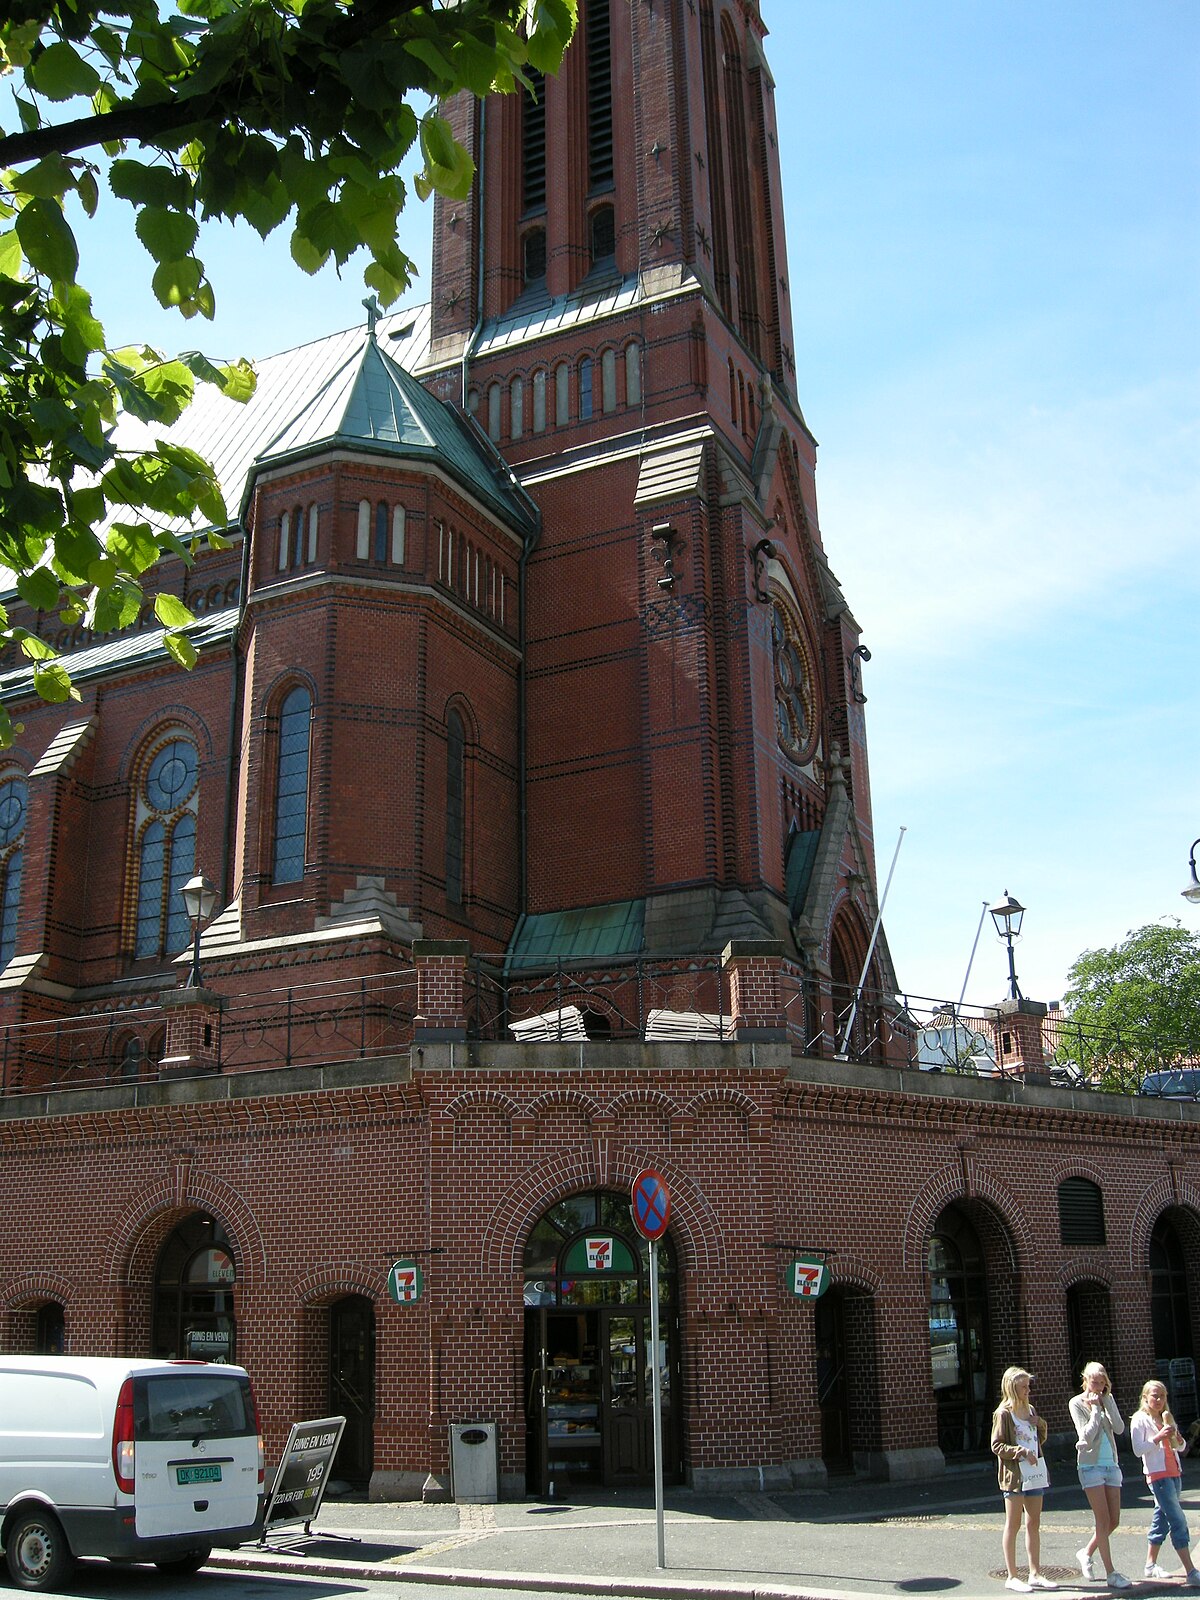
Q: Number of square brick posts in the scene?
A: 4